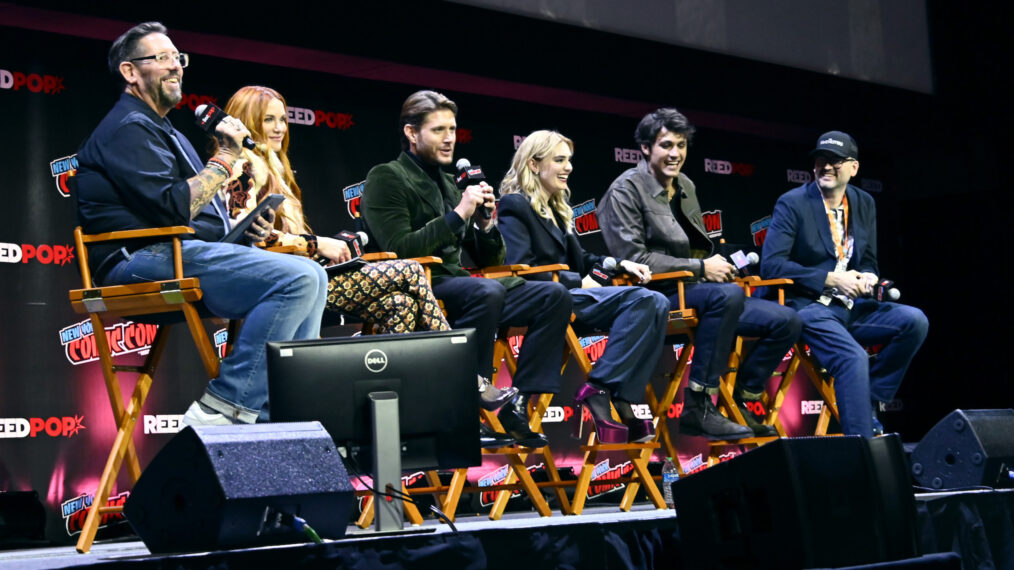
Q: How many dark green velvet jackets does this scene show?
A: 1